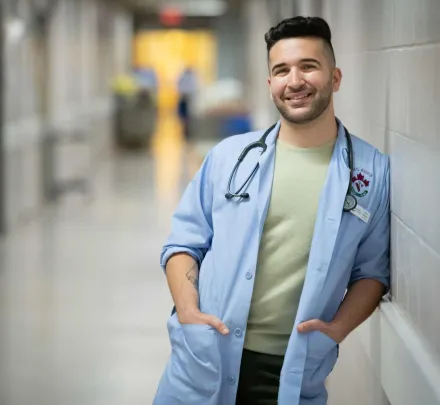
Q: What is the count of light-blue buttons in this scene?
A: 3